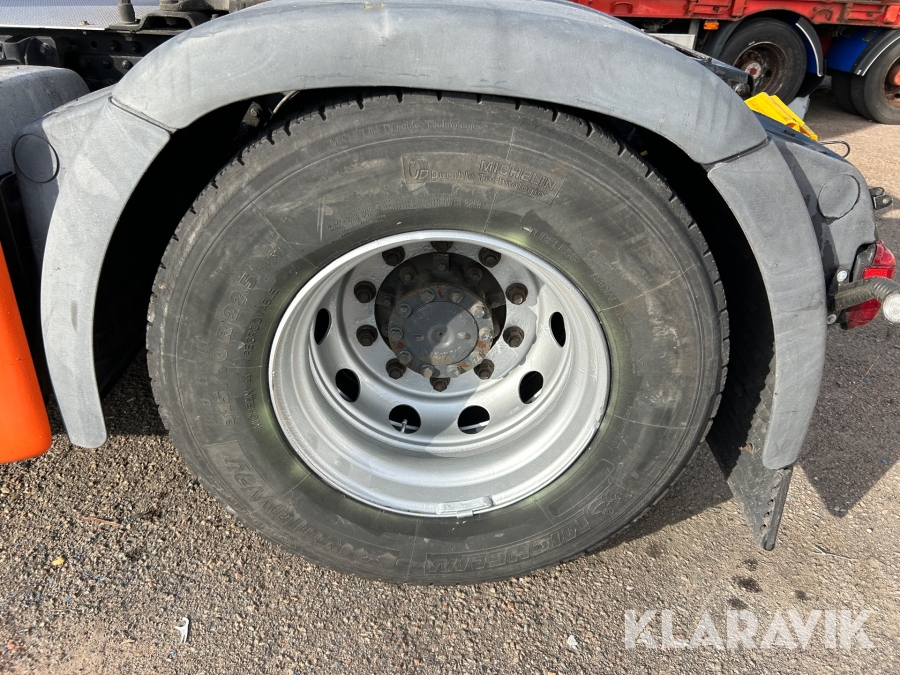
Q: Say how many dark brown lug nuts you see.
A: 10